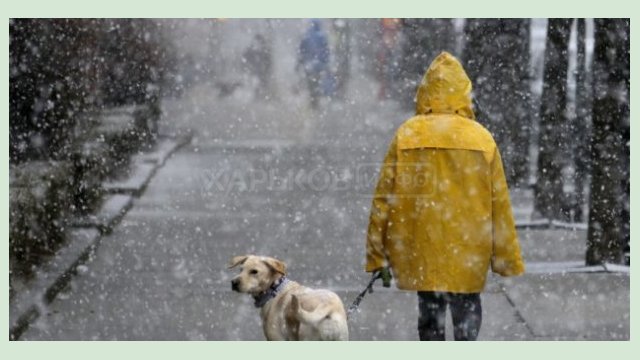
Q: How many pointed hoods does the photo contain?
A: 1